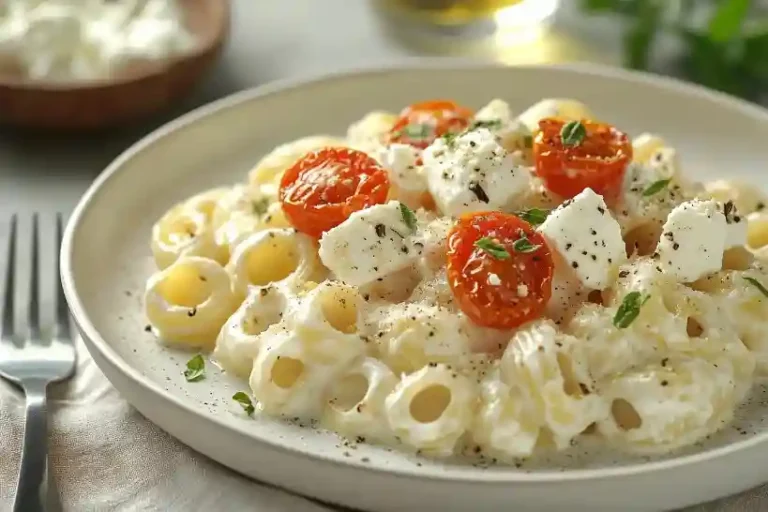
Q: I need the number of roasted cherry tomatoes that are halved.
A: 4